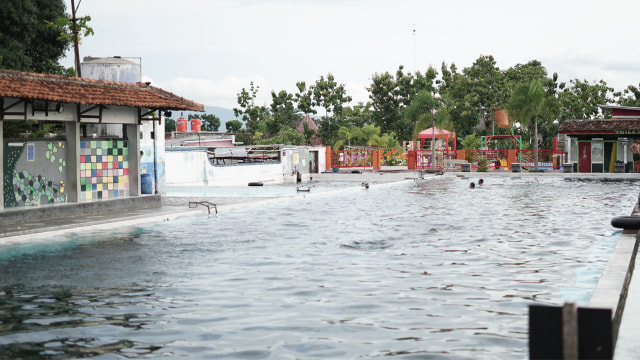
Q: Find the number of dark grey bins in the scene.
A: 4